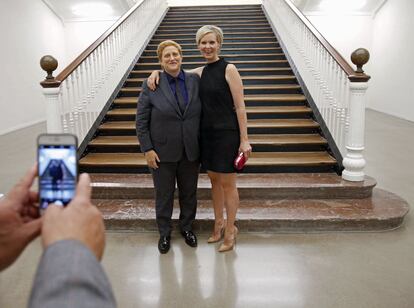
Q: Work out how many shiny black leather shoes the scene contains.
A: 2